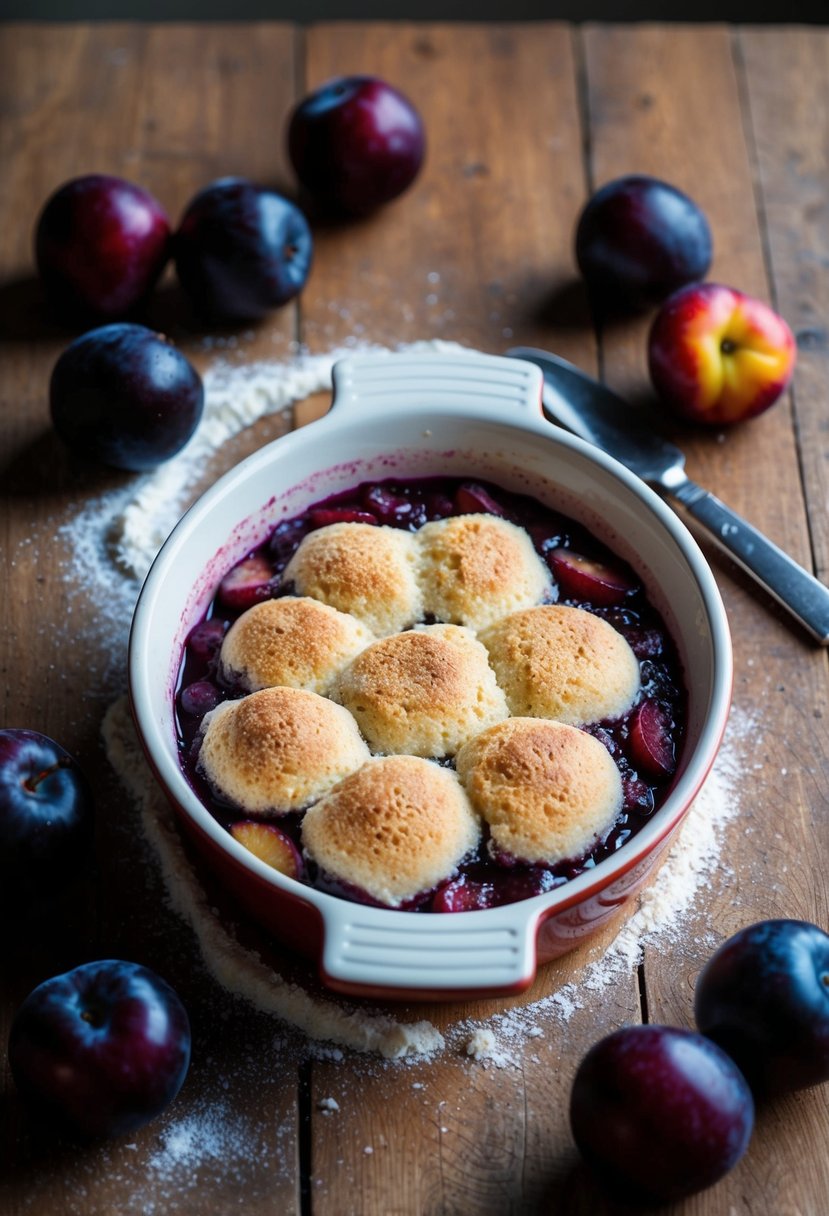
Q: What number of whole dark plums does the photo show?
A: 9